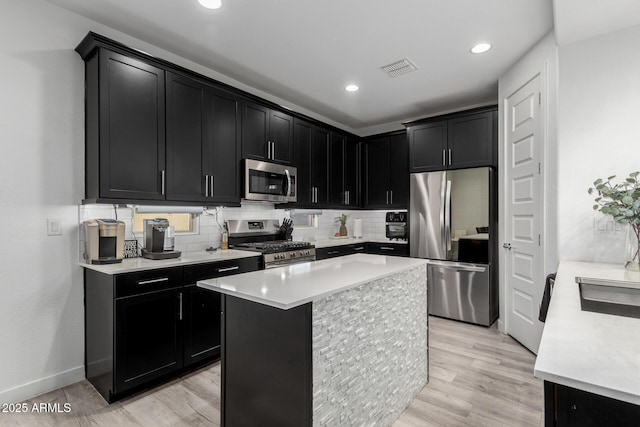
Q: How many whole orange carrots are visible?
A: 0